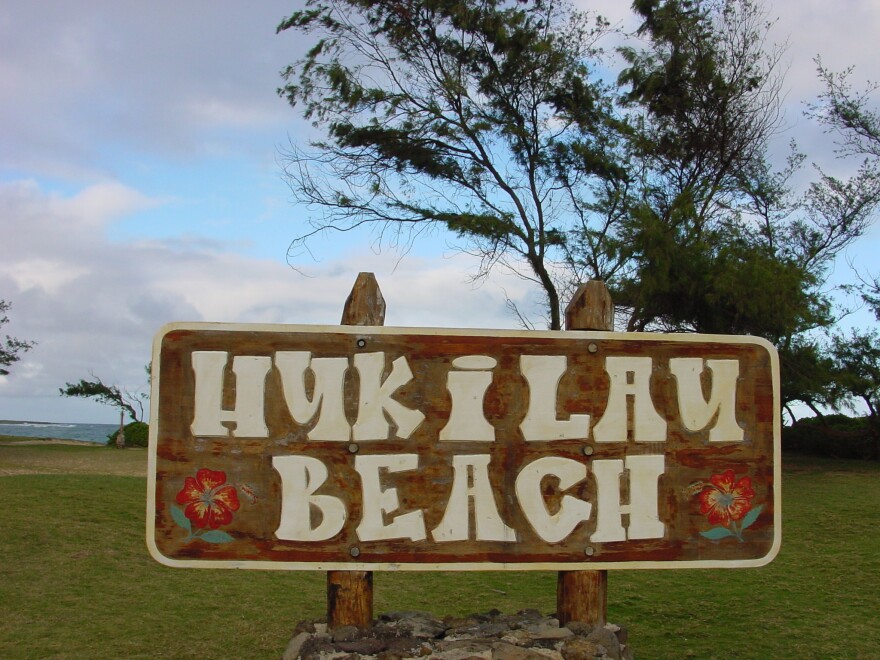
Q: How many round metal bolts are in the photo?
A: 6